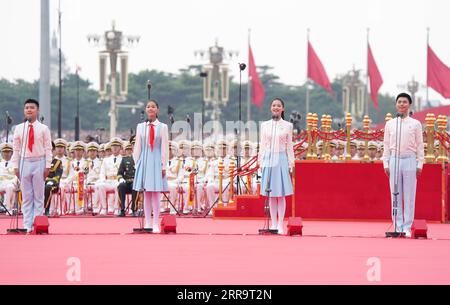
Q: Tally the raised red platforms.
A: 1